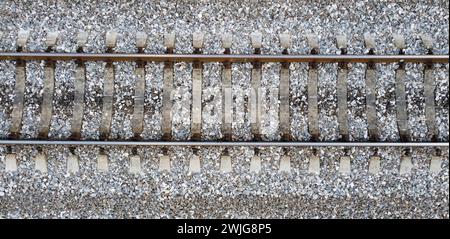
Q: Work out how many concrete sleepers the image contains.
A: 15